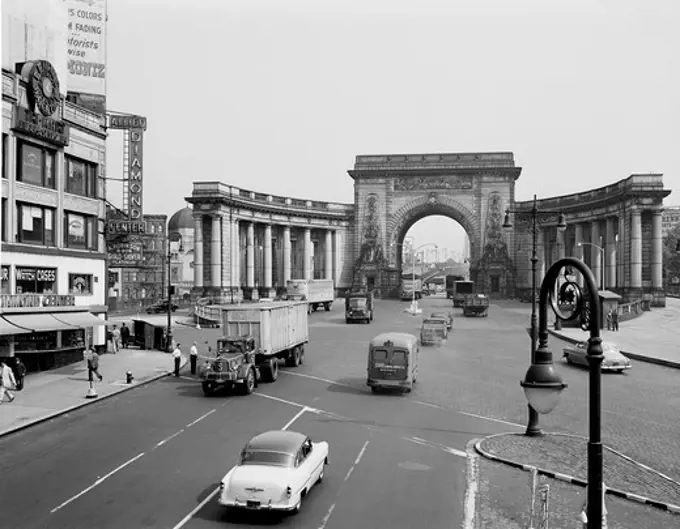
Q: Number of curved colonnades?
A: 2